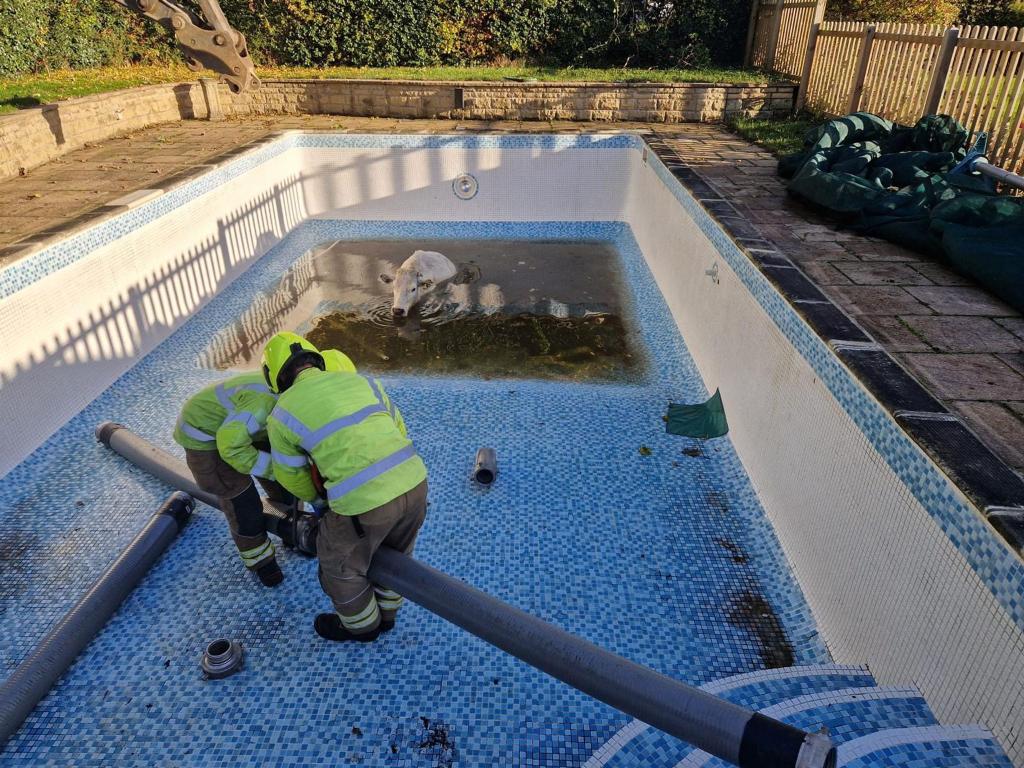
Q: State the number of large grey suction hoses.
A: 3